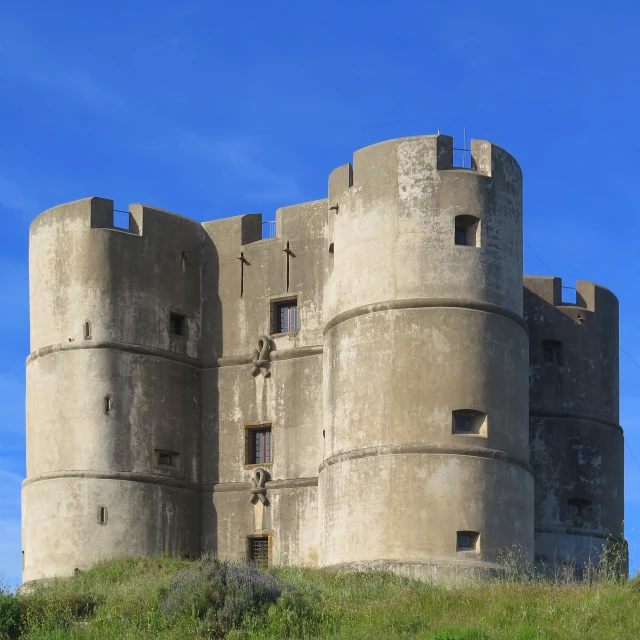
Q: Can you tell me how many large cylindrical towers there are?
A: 3